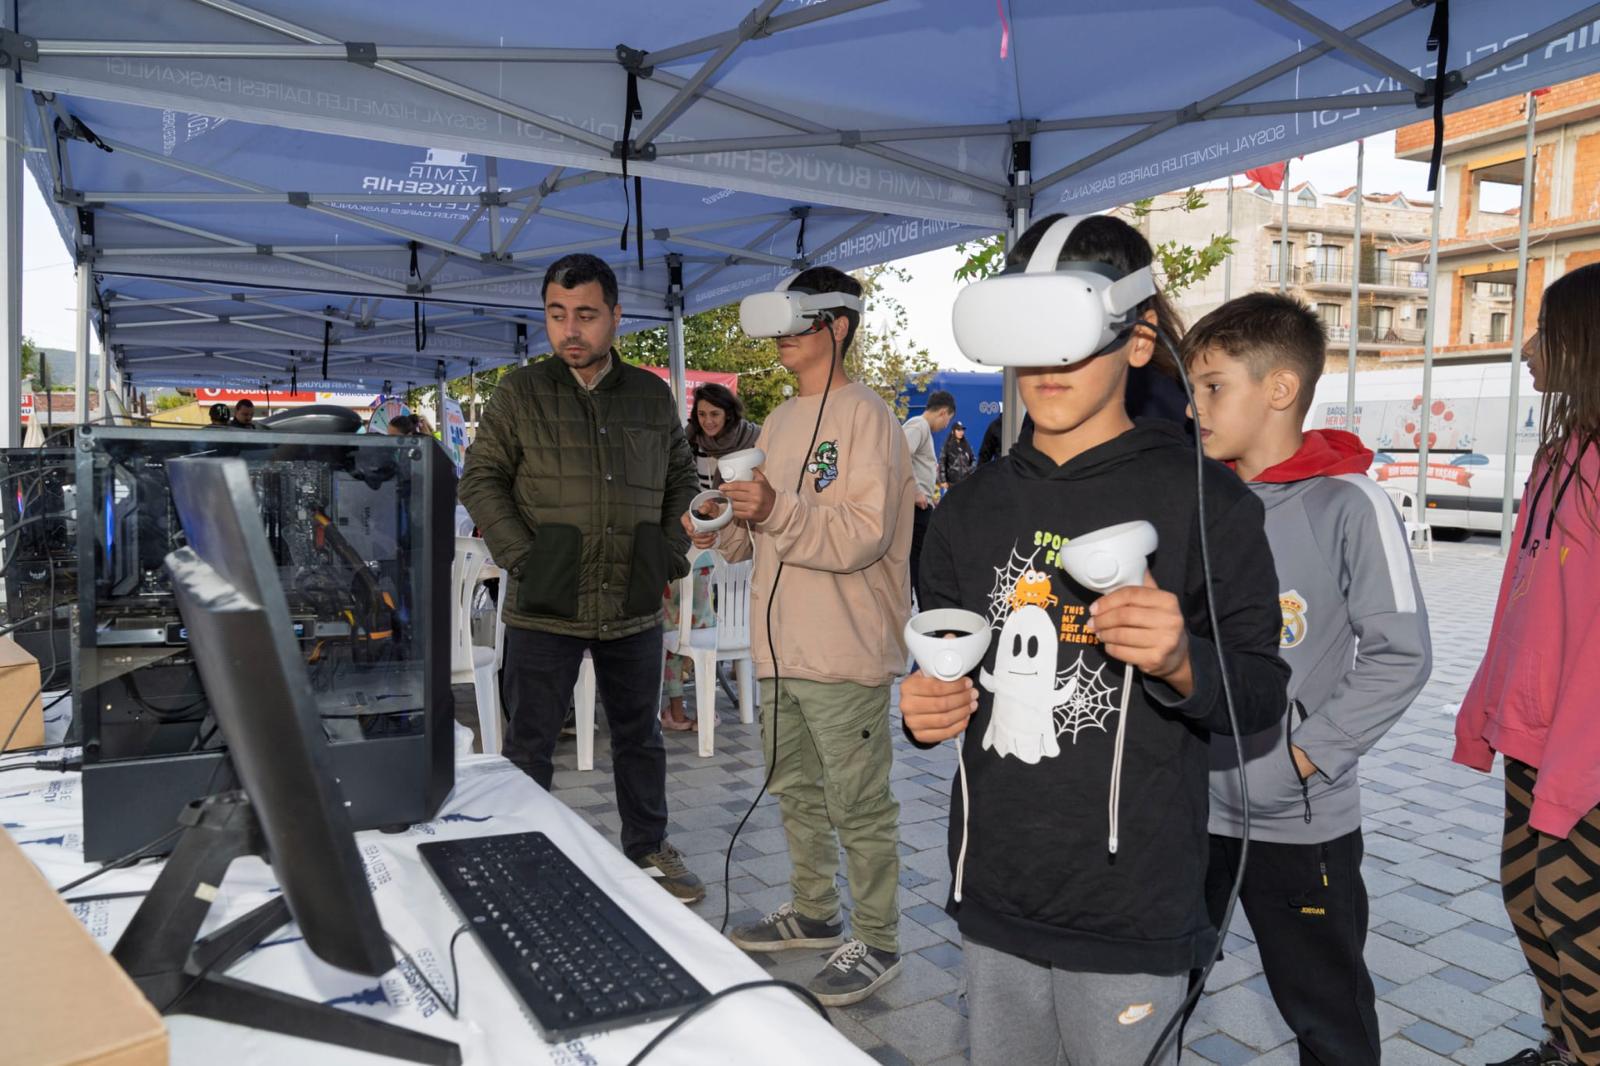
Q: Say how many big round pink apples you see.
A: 0